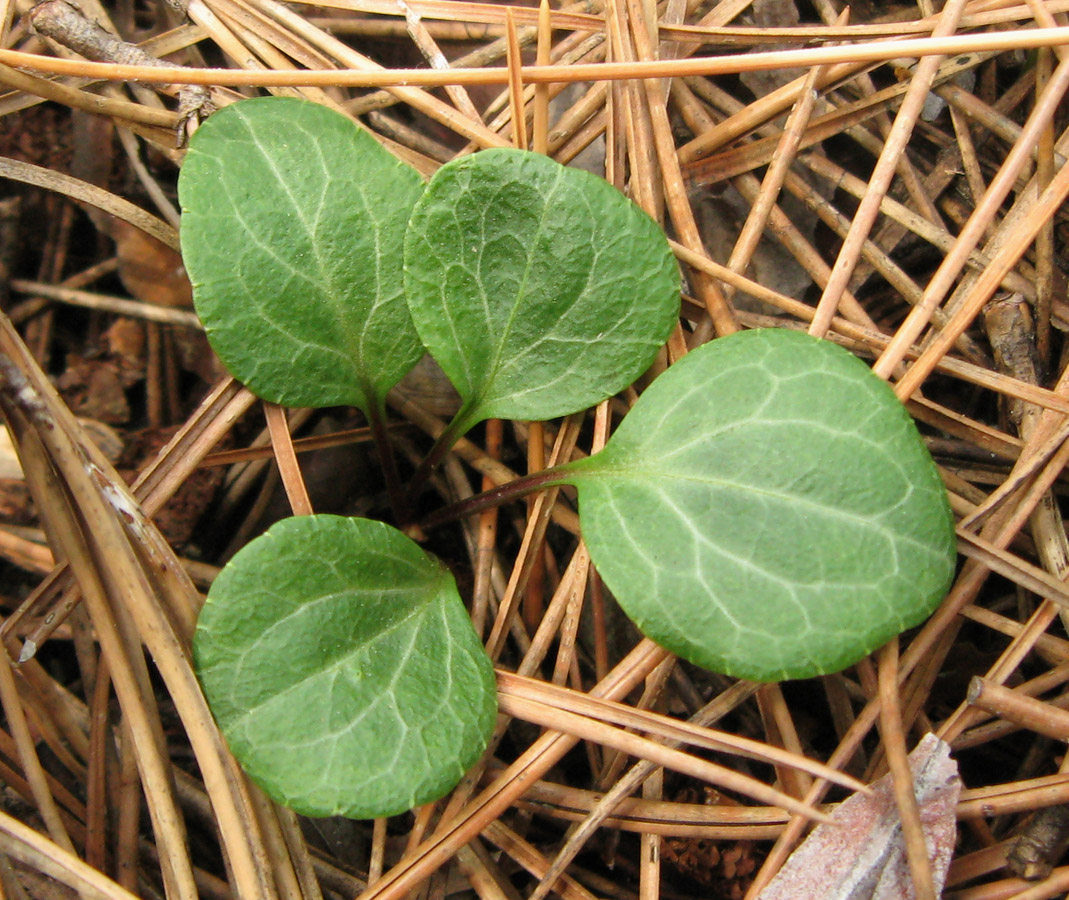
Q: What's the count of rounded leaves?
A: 4